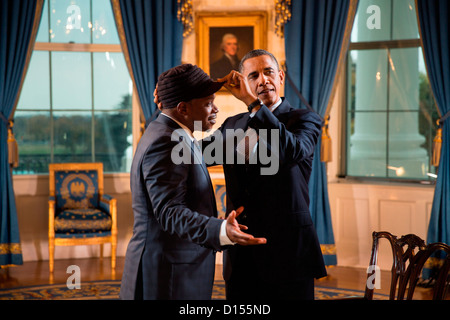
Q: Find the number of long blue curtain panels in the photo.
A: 4